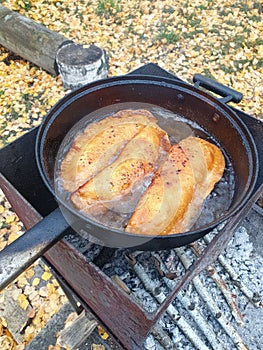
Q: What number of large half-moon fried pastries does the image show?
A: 3